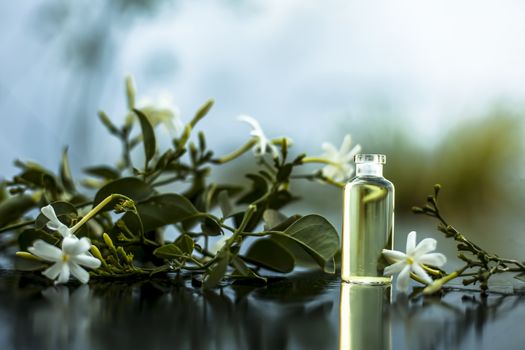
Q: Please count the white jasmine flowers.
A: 6